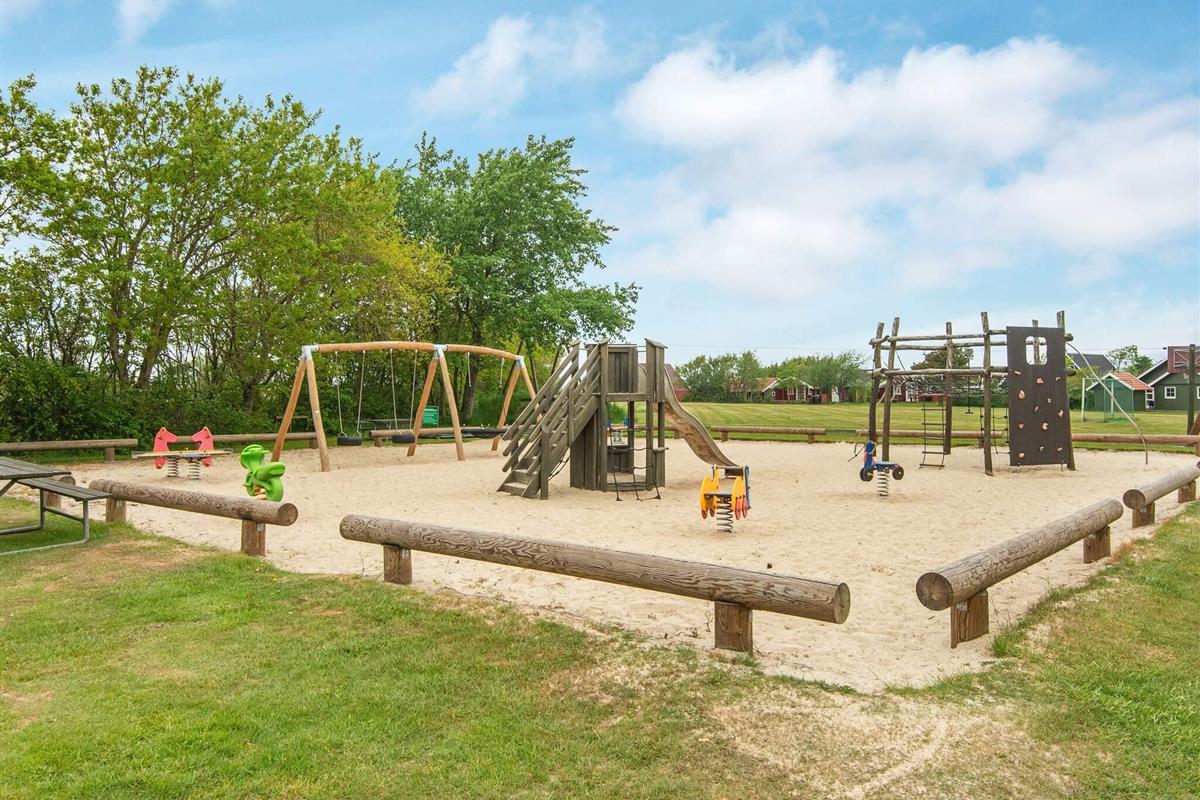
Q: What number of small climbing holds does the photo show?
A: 12